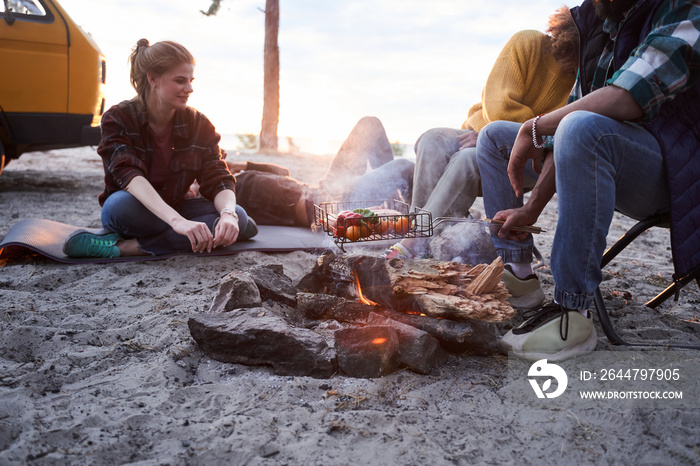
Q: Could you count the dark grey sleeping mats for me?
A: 1